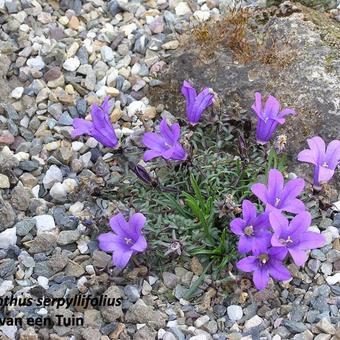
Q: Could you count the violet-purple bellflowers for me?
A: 10